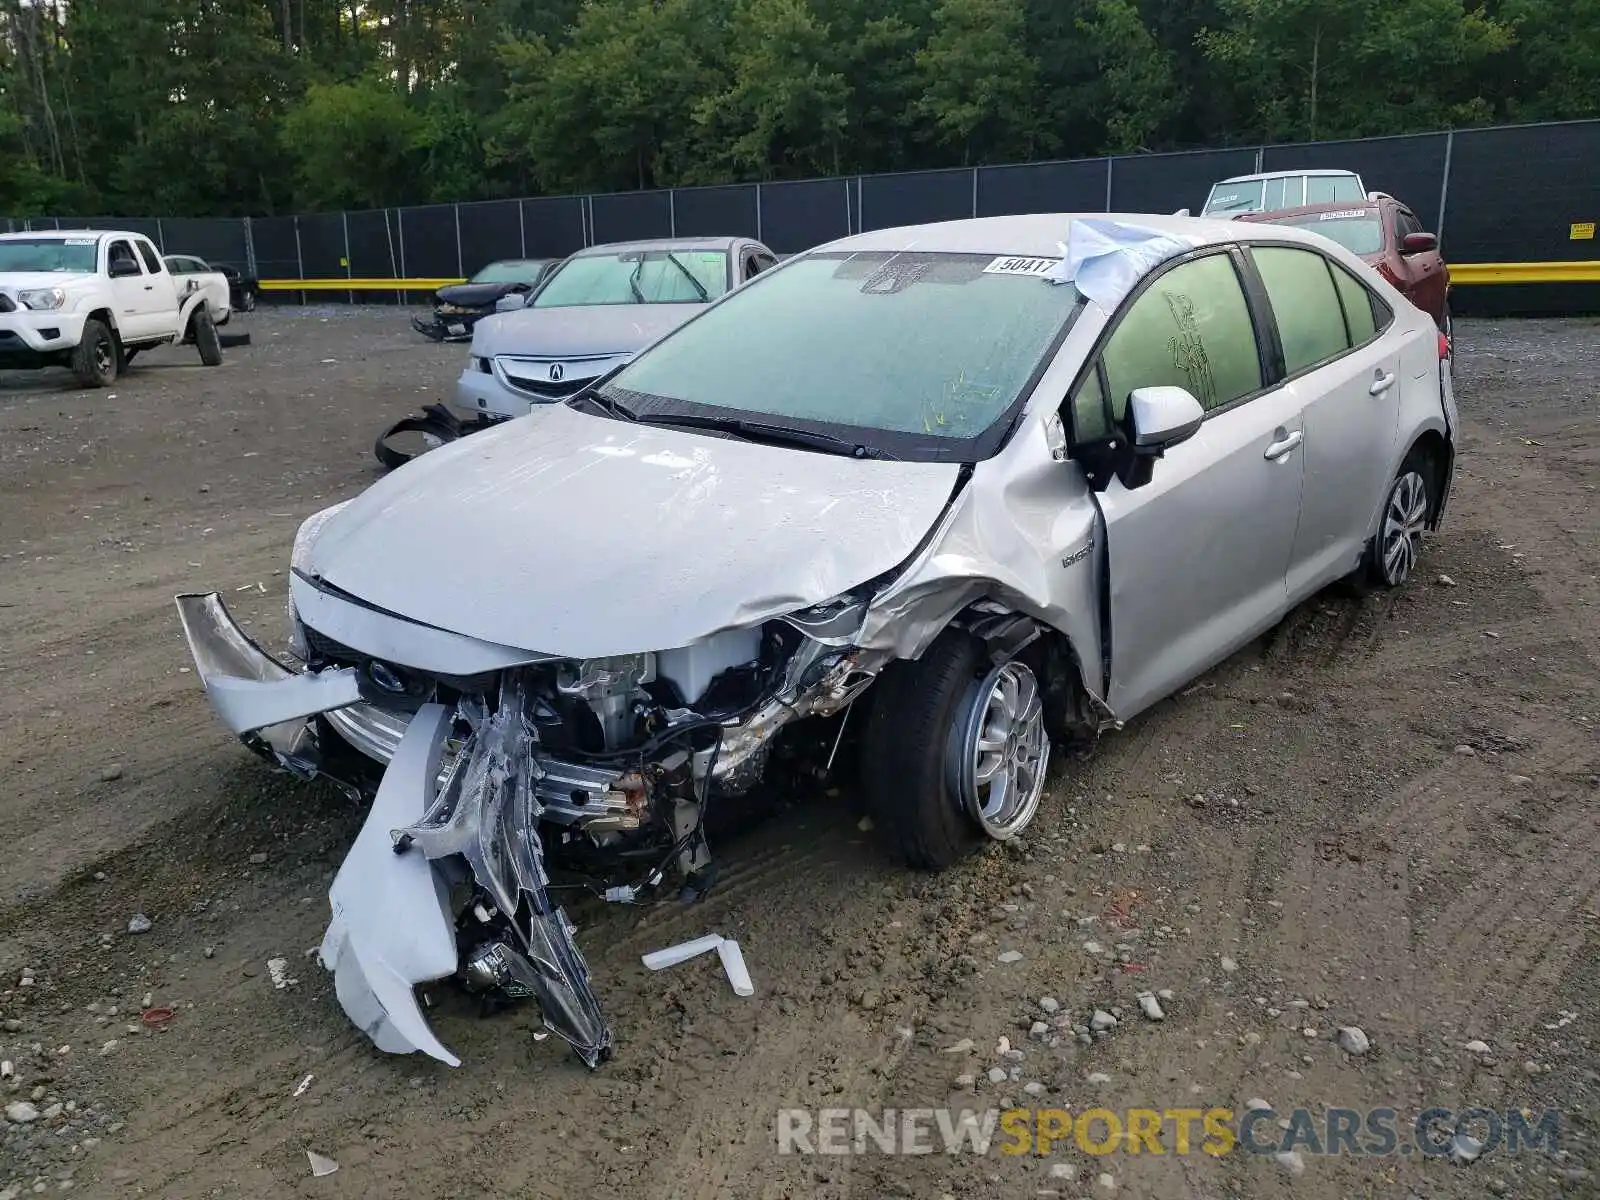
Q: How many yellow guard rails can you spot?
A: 2